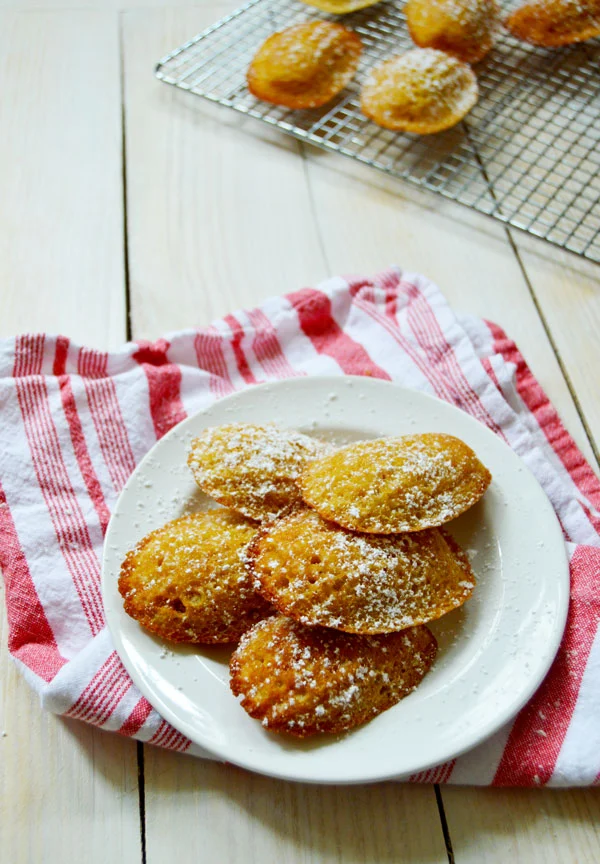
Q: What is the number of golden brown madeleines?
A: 10